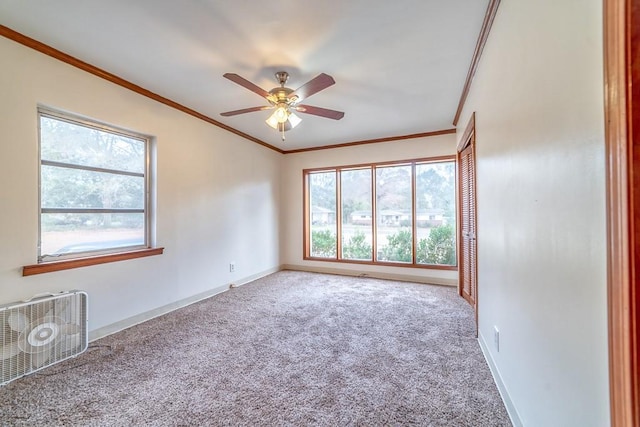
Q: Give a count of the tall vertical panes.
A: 4